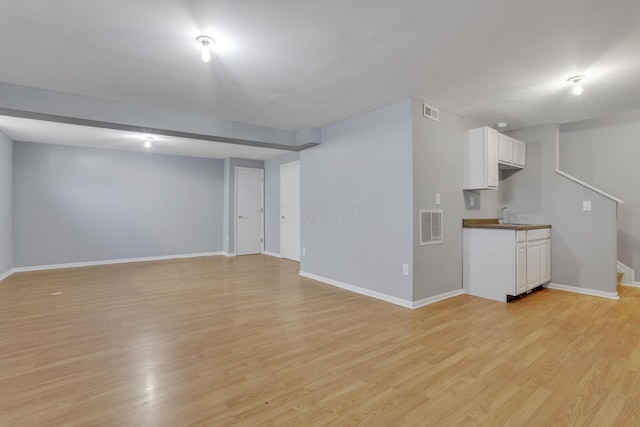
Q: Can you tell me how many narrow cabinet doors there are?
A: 2